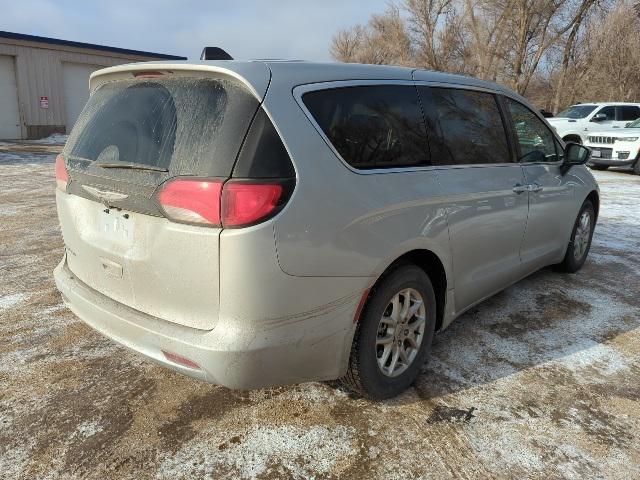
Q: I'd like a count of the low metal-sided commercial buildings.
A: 1